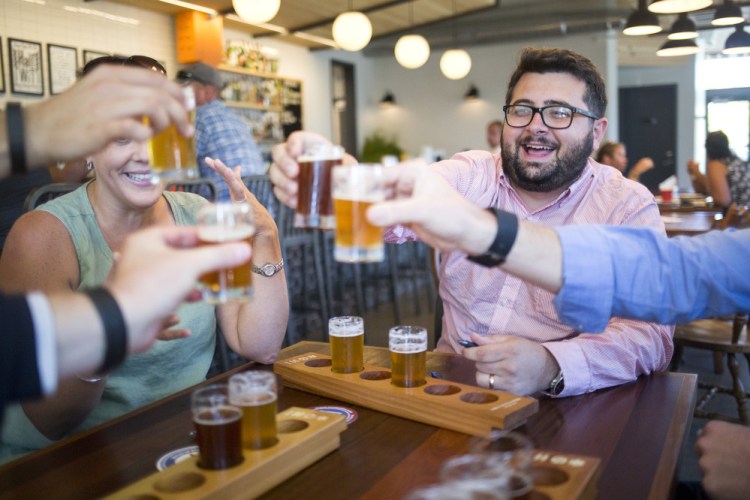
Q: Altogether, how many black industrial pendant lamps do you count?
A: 6